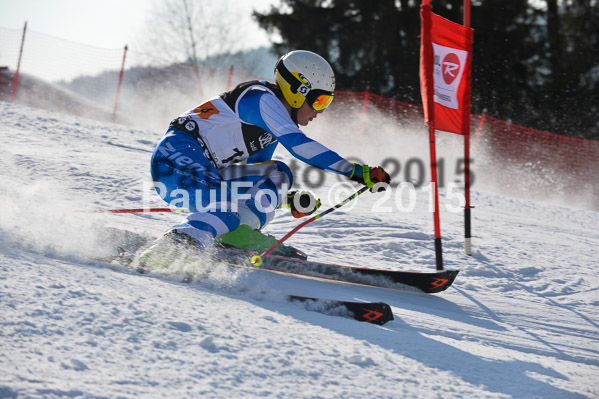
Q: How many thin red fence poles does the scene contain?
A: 5